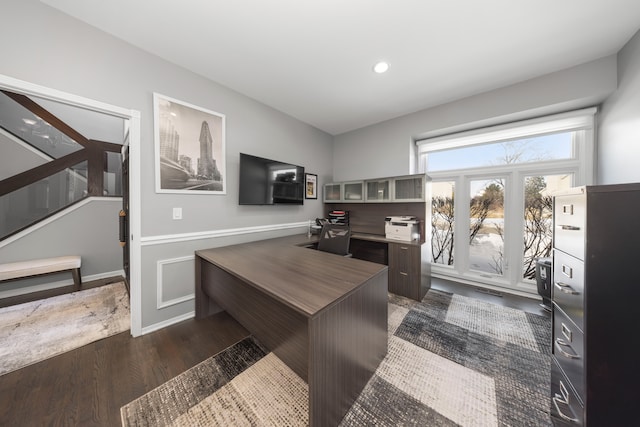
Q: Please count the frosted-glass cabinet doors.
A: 4